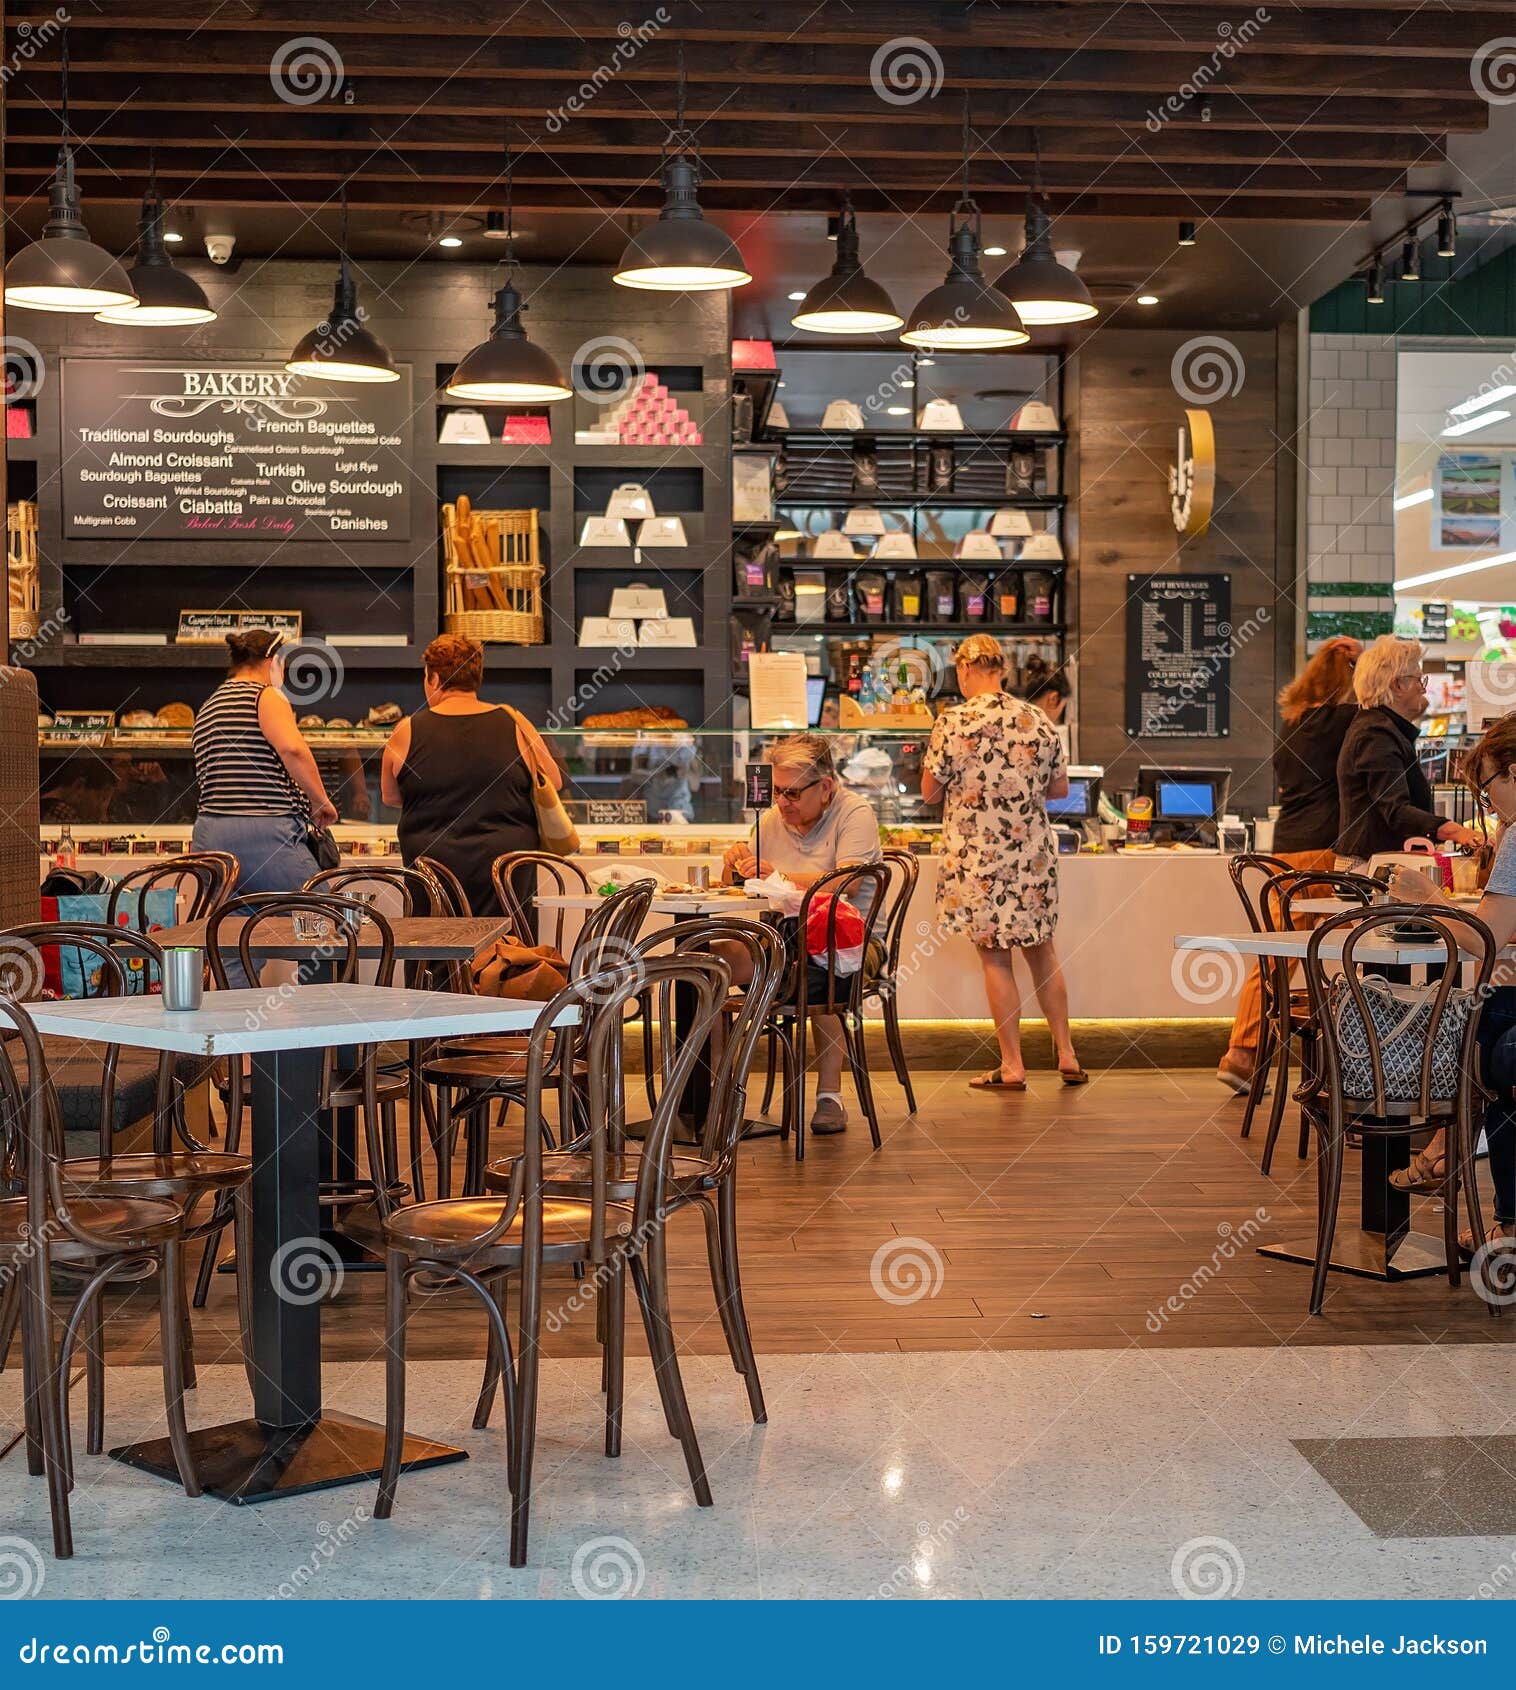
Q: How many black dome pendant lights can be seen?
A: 8